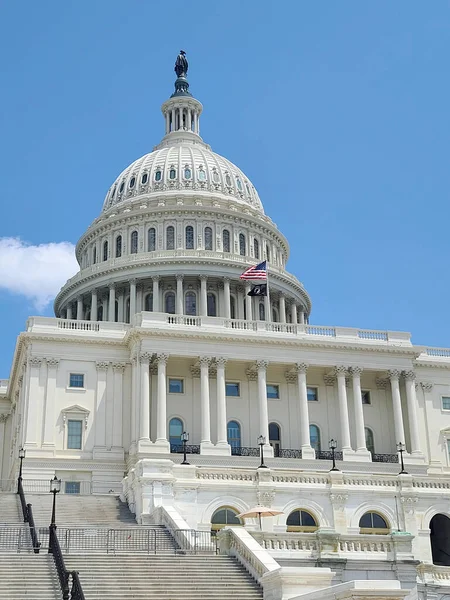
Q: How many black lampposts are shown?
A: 6